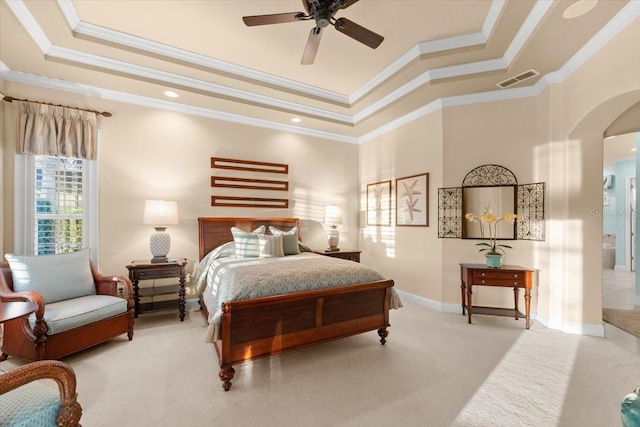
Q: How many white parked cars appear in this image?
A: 0